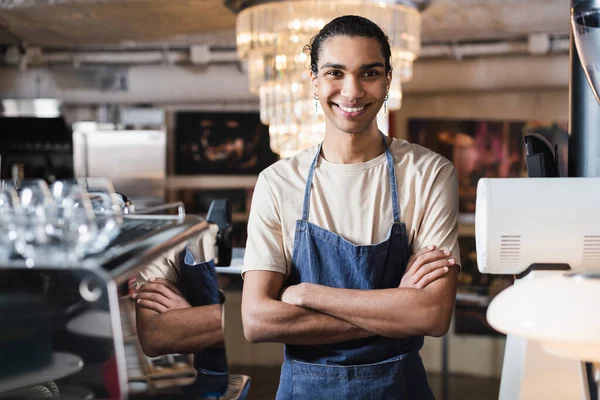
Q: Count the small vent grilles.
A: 2